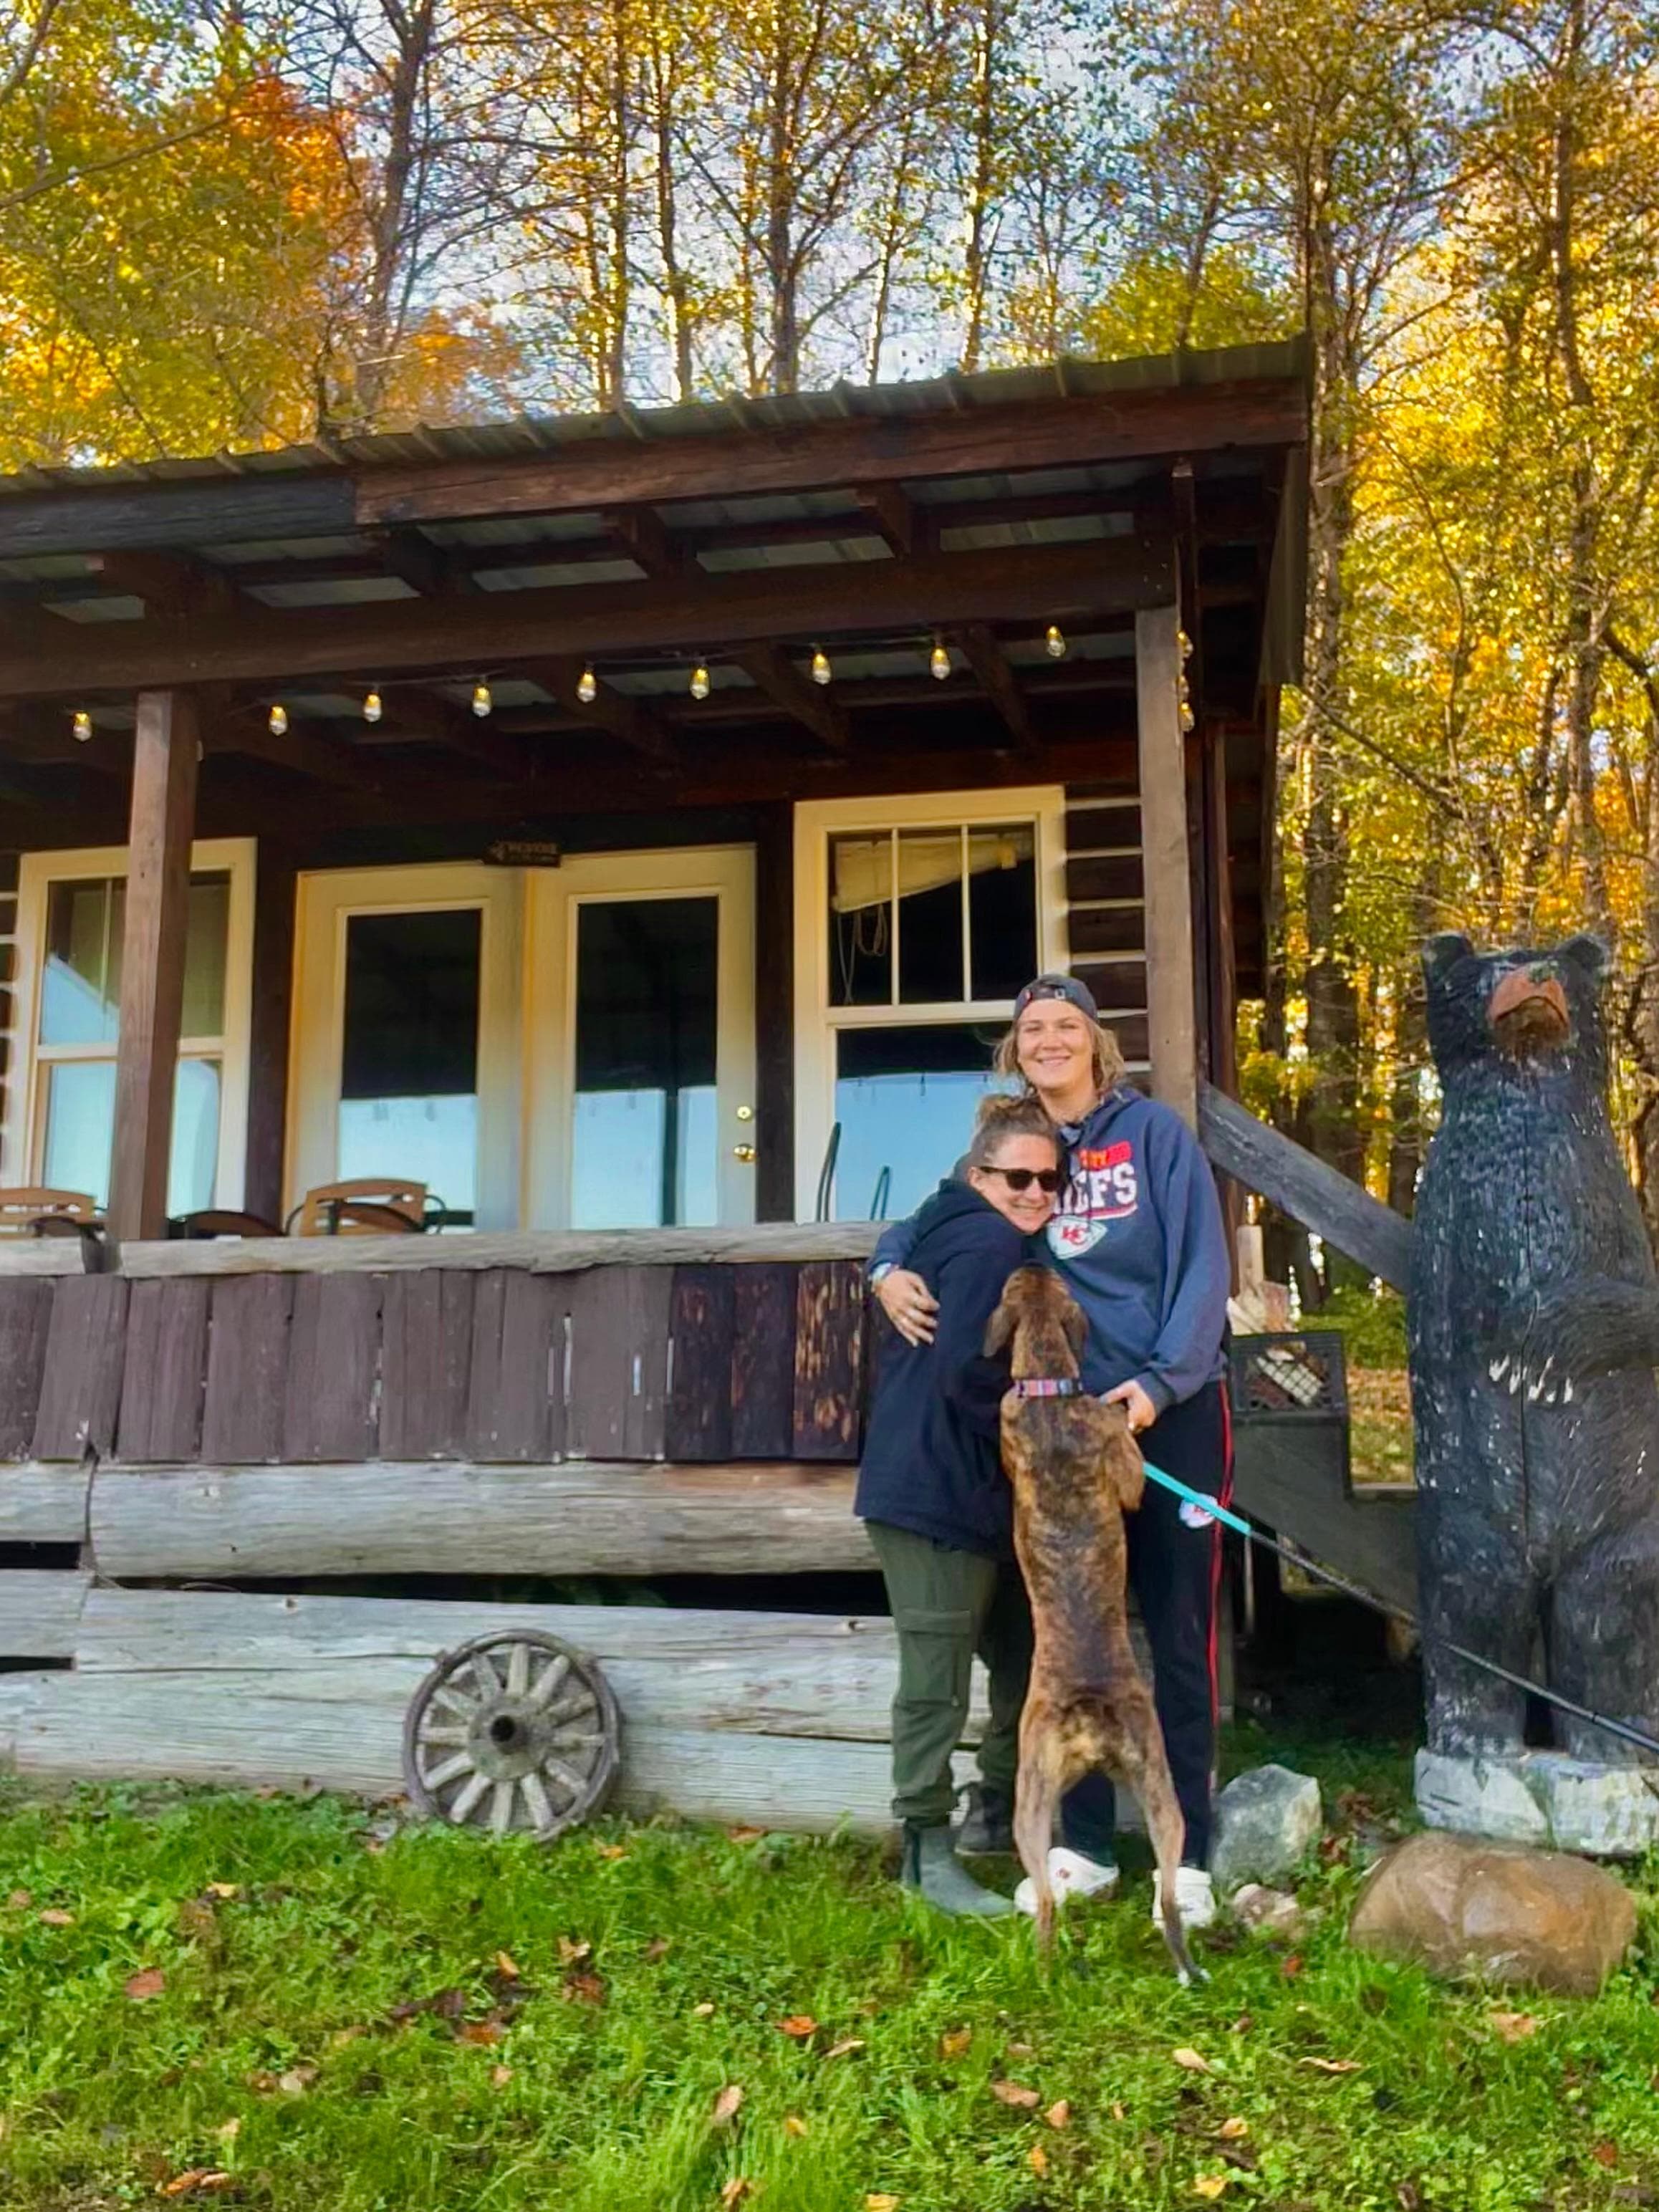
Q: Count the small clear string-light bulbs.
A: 12